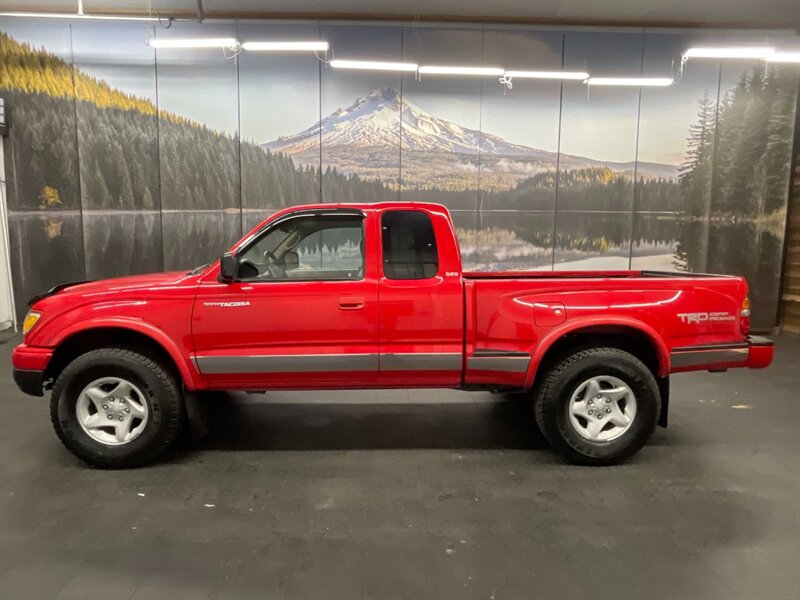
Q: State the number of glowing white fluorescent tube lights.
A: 8